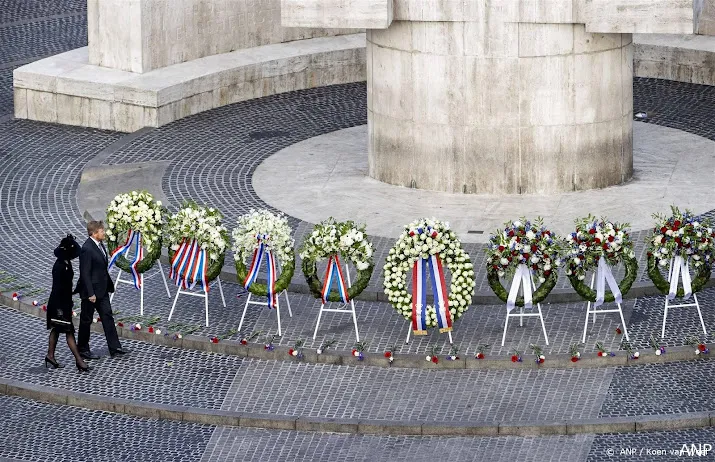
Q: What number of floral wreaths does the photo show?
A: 8